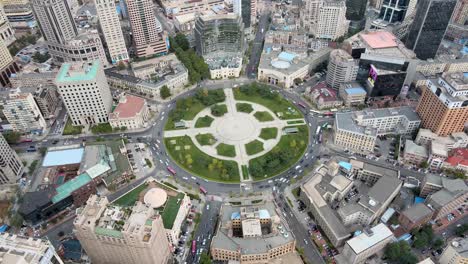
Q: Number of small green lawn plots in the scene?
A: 8